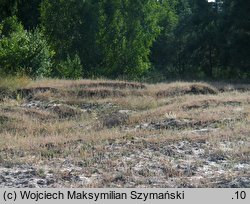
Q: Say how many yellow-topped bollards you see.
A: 0